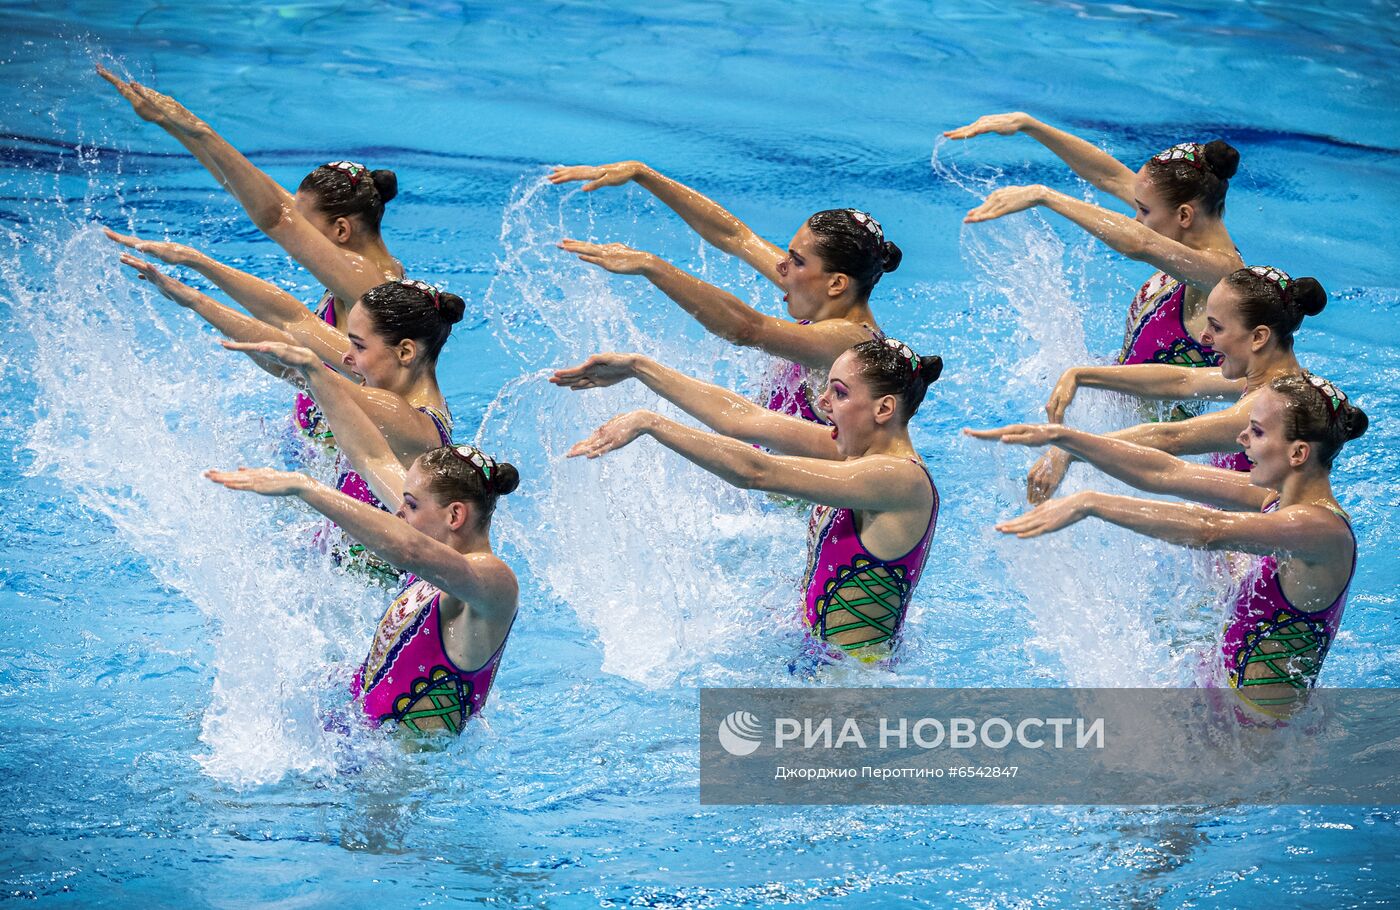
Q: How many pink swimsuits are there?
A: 8